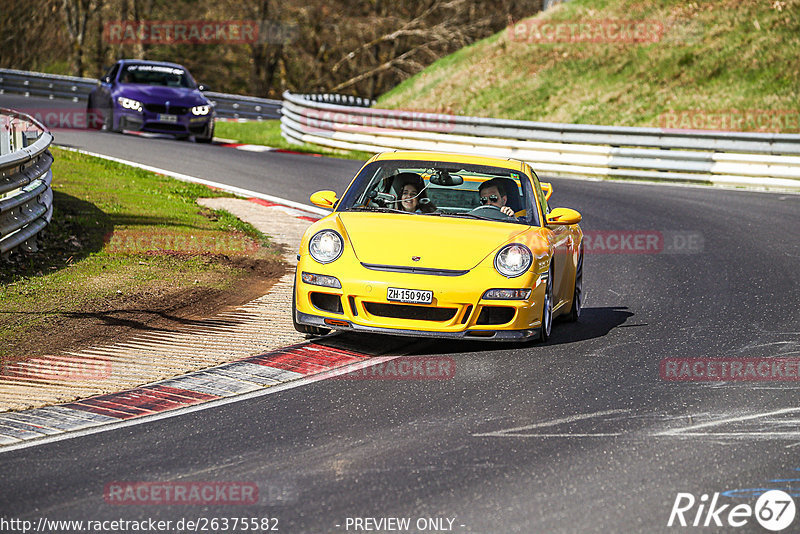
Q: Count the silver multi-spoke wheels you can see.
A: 2